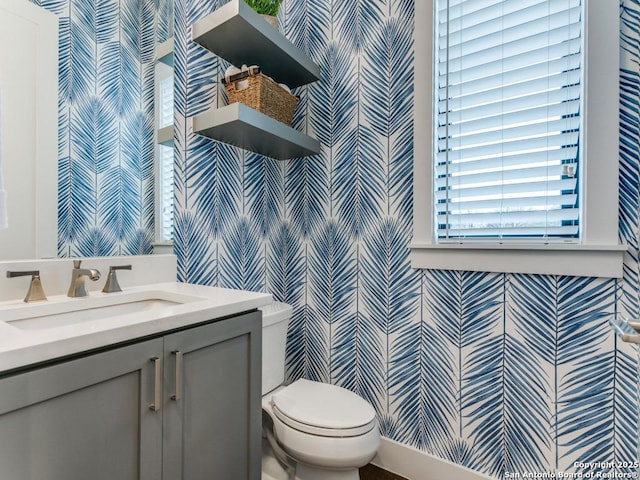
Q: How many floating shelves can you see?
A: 2